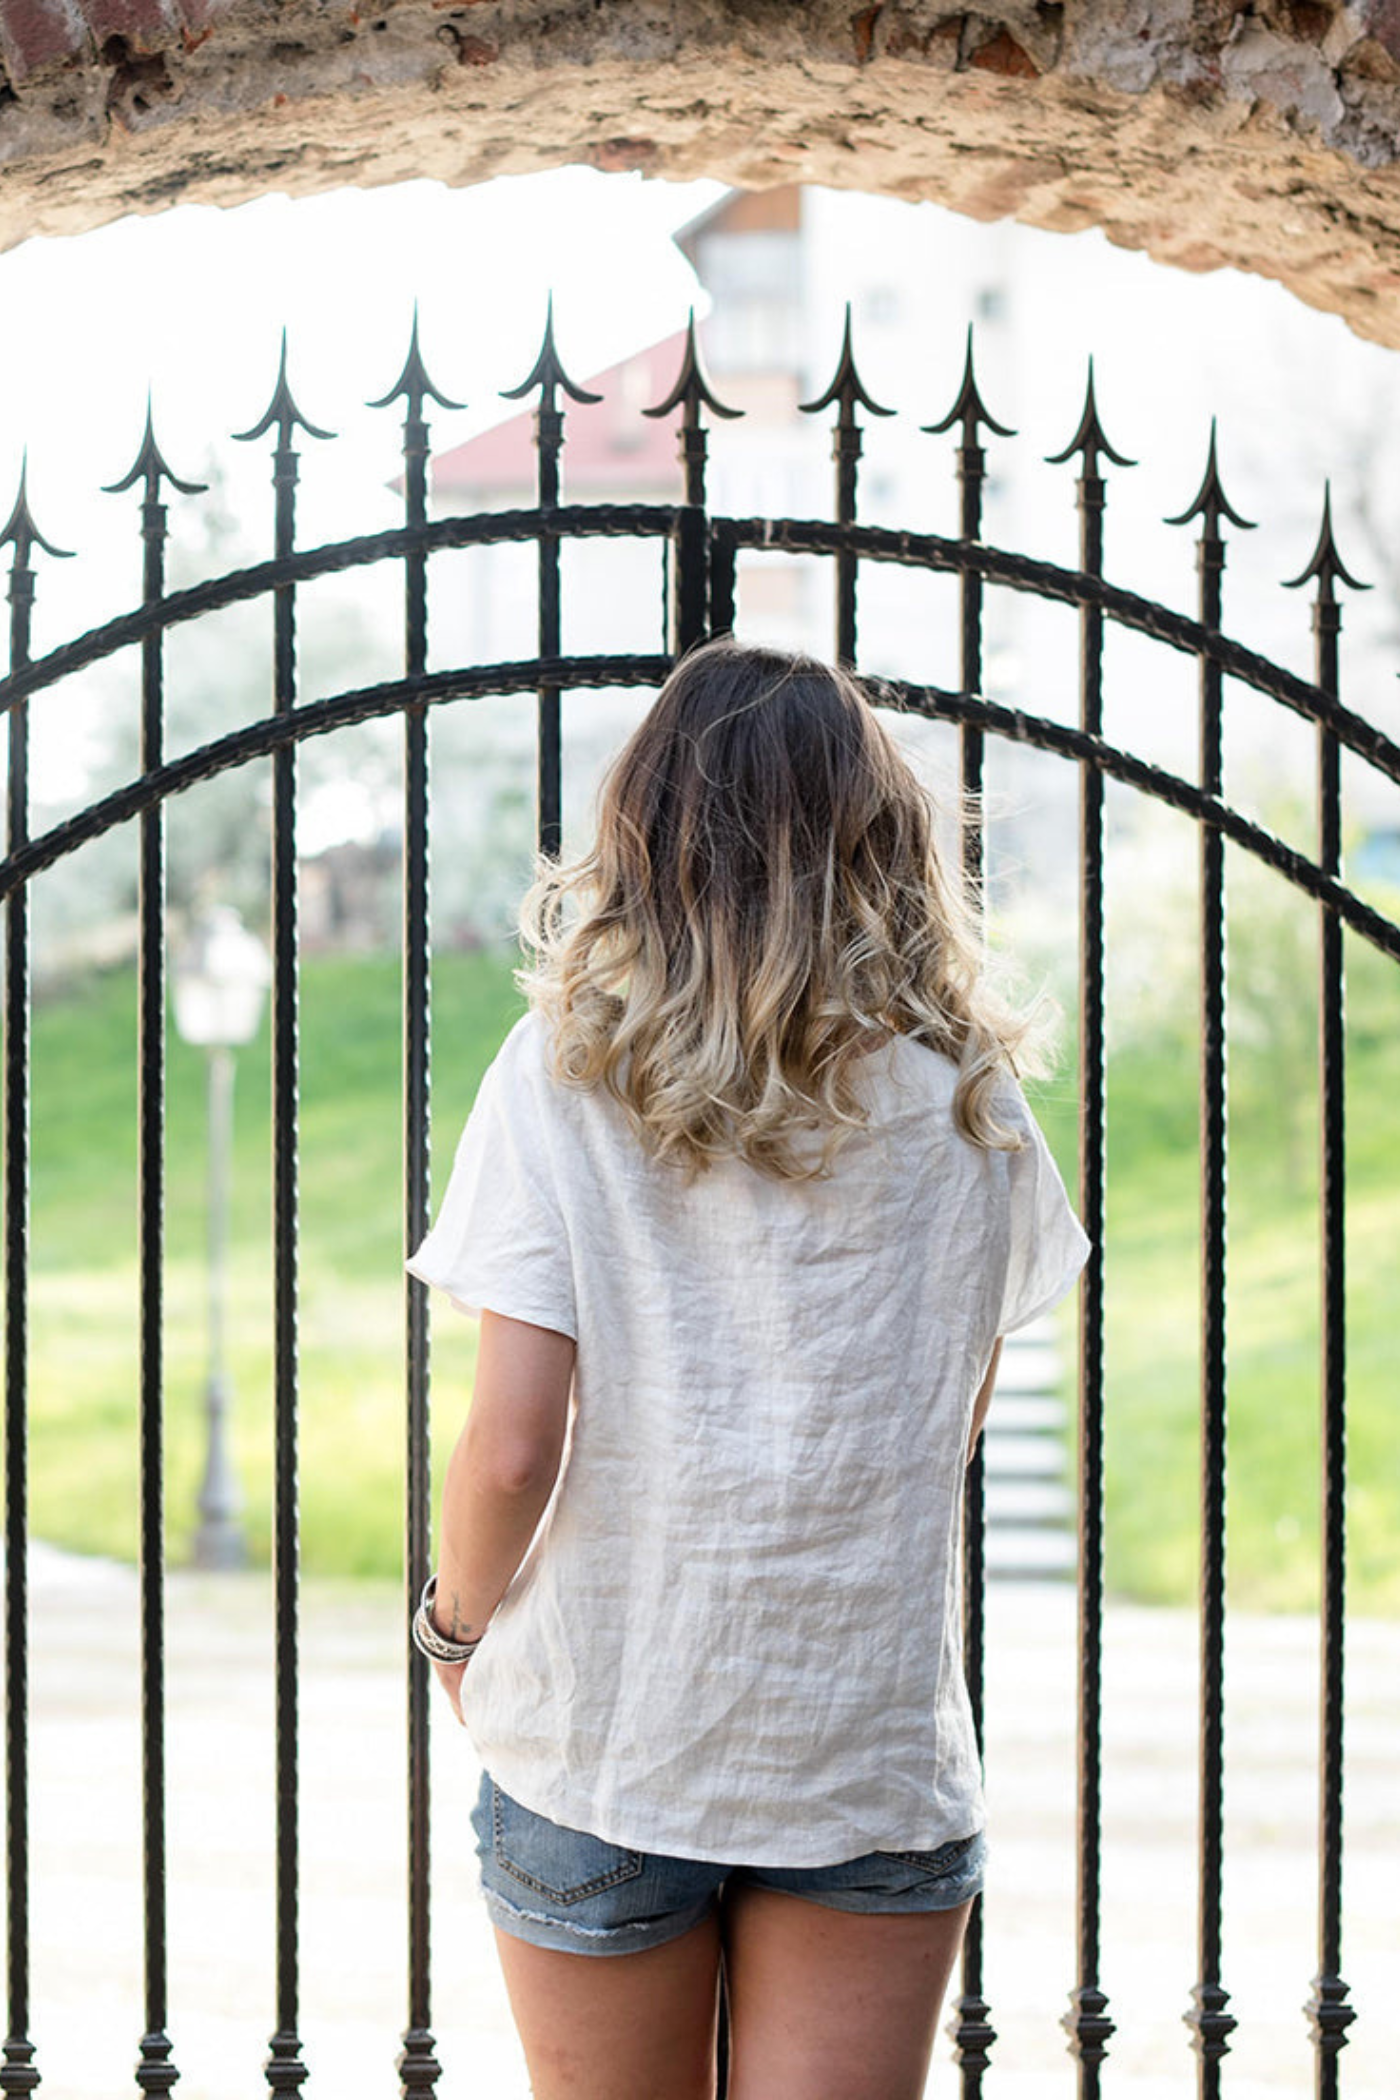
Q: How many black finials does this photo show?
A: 11